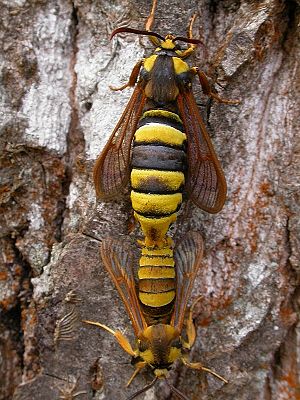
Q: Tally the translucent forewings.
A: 4